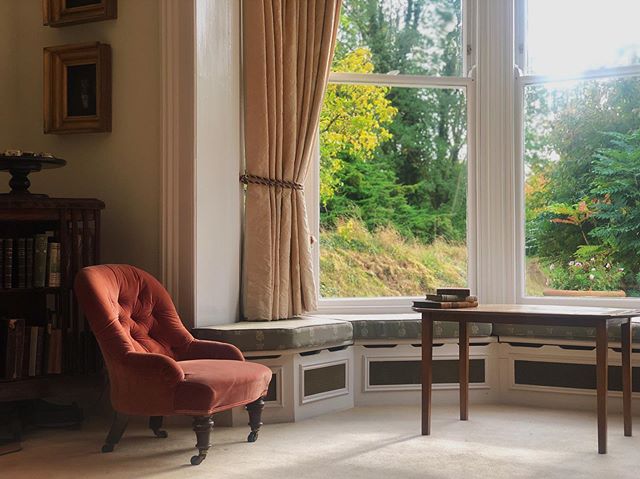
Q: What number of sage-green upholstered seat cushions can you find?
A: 3